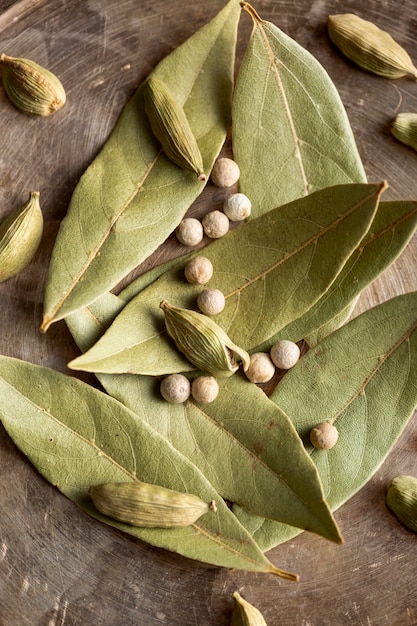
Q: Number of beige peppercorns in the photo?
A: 11